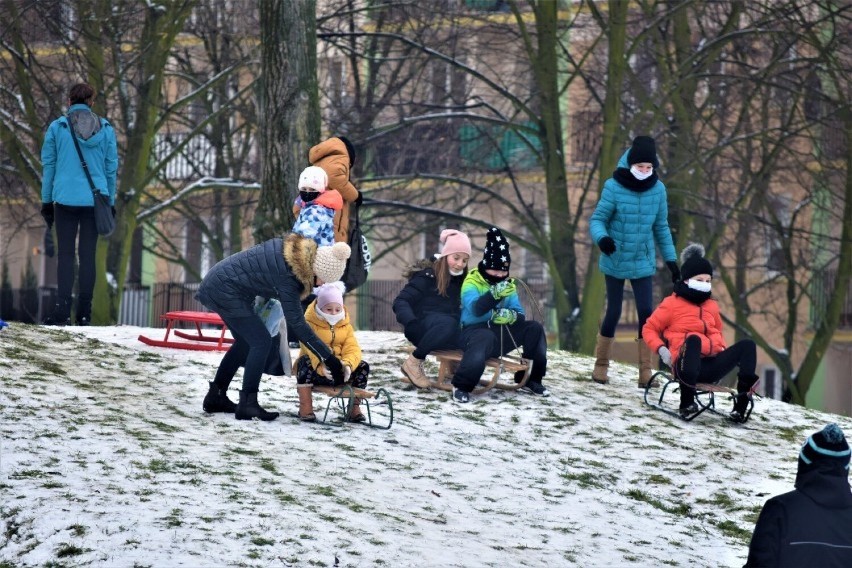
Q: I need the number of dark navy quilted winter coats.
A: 2